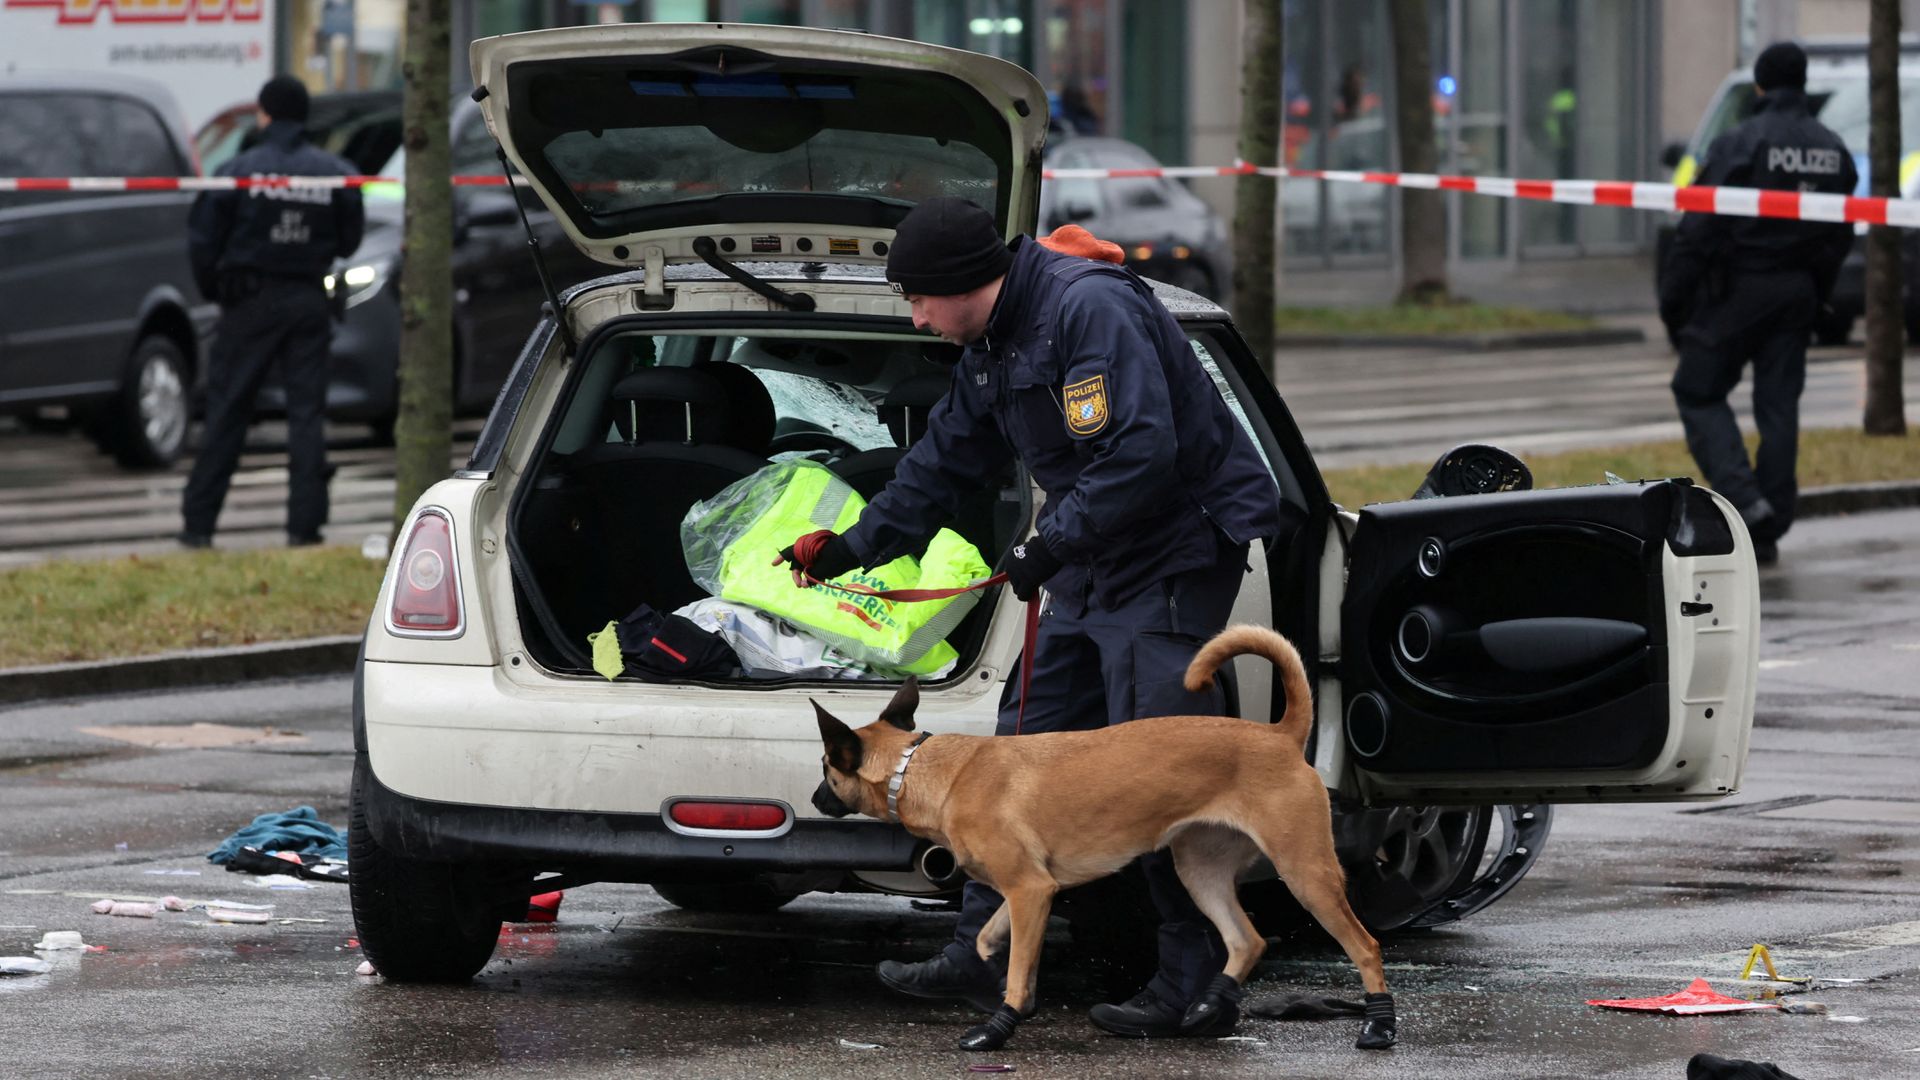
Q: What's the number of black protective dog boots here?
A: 3